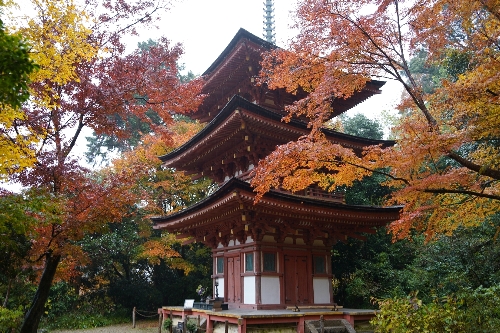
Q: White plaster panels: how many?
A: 4